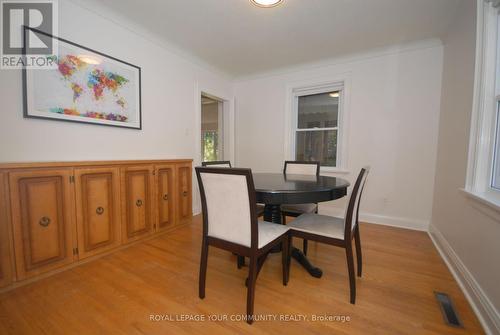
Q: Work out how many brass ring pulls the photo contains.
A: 5